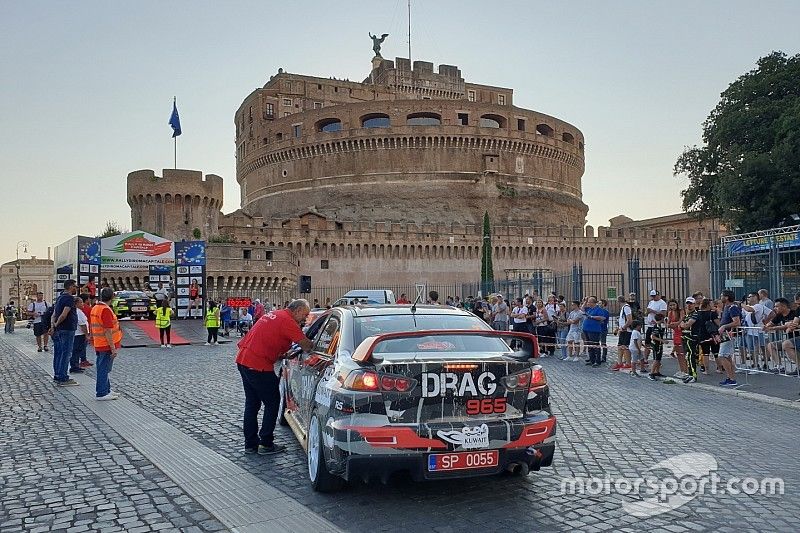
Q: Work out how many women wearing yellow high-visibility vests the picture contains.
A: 2